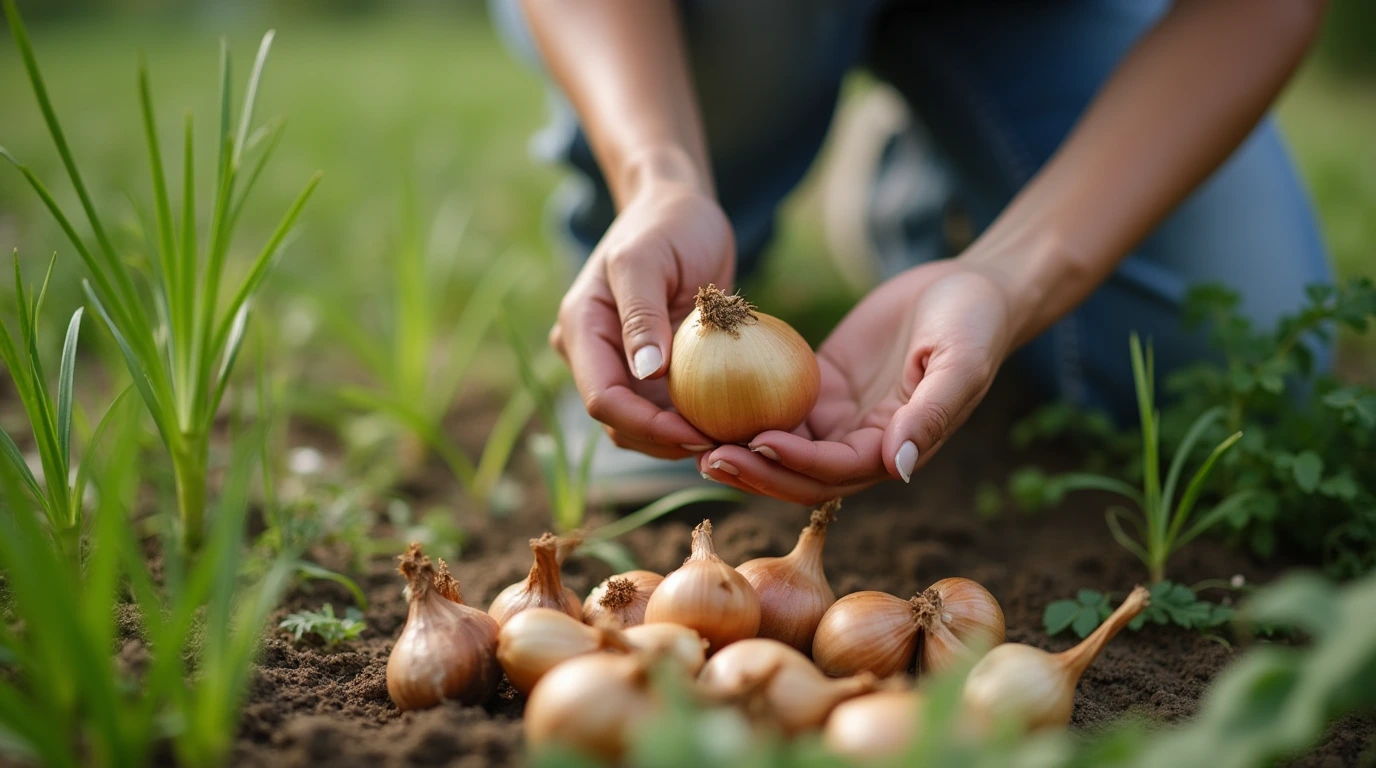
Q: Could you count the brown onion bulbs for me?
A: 14